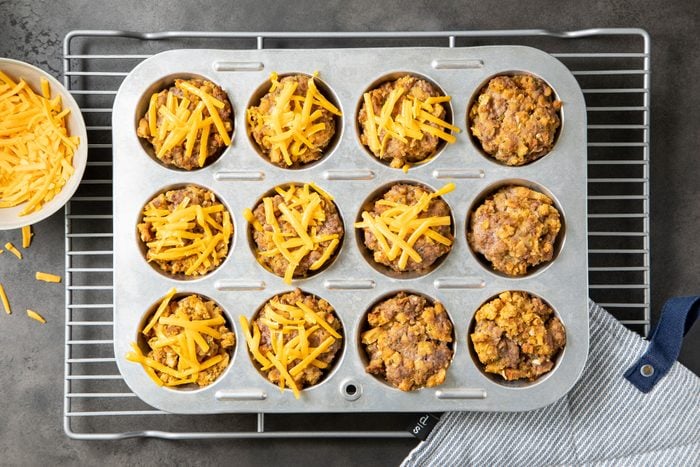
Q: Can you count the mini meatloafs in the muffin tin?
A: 12